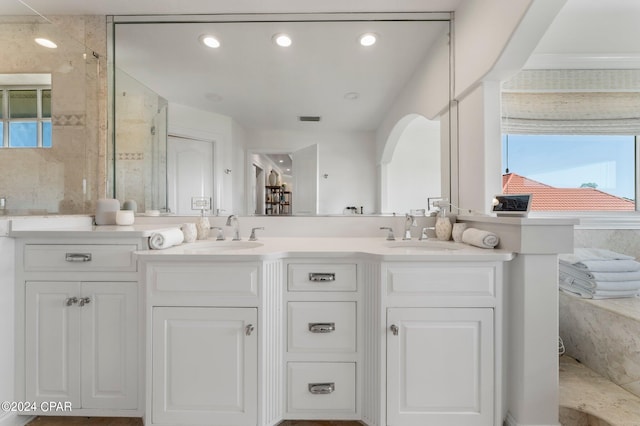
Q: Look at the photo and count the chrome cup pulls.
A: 4